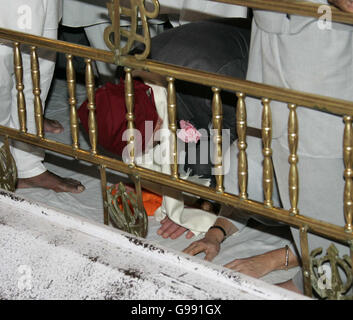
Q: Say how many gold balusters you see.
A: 11